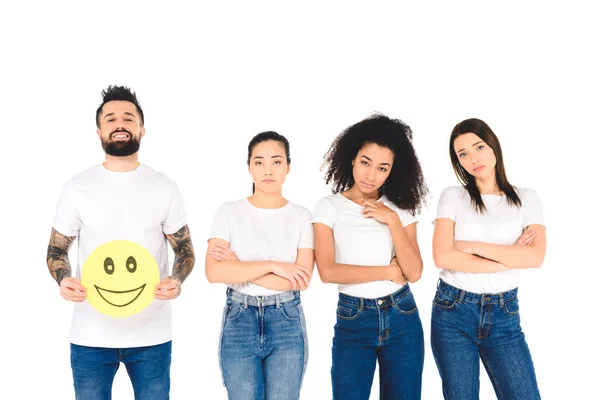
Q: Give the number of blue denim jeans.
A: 4